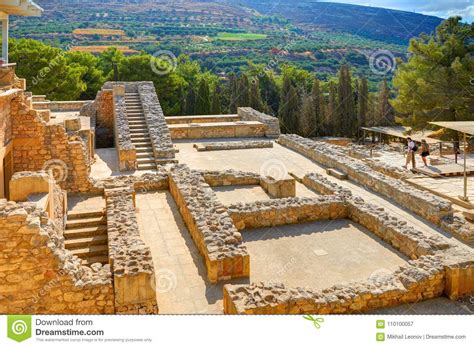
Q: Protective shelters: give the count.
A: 2